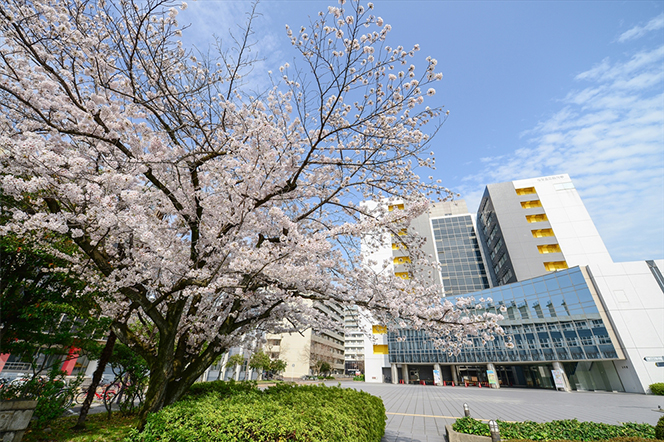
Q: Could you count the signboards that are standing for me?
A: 3